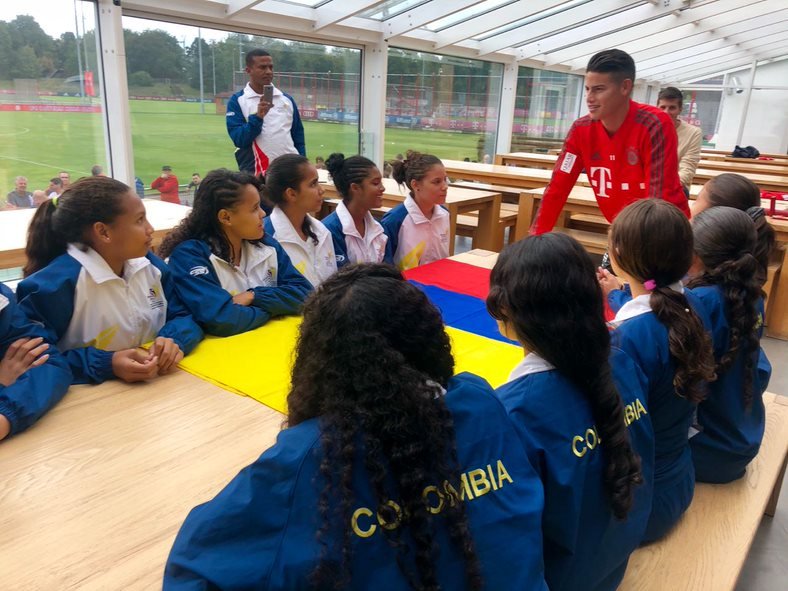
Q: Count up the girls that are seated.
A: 11